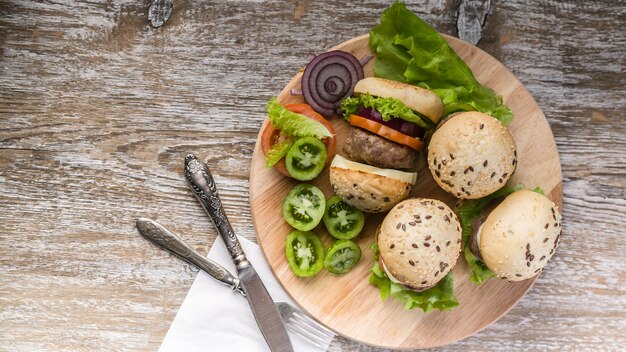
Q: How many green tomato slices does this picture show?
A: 5